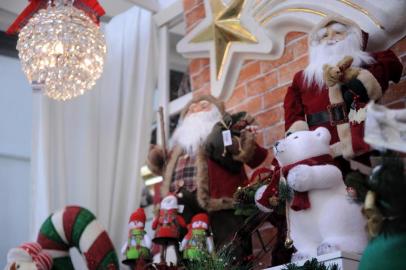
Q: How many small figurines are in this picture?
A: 3